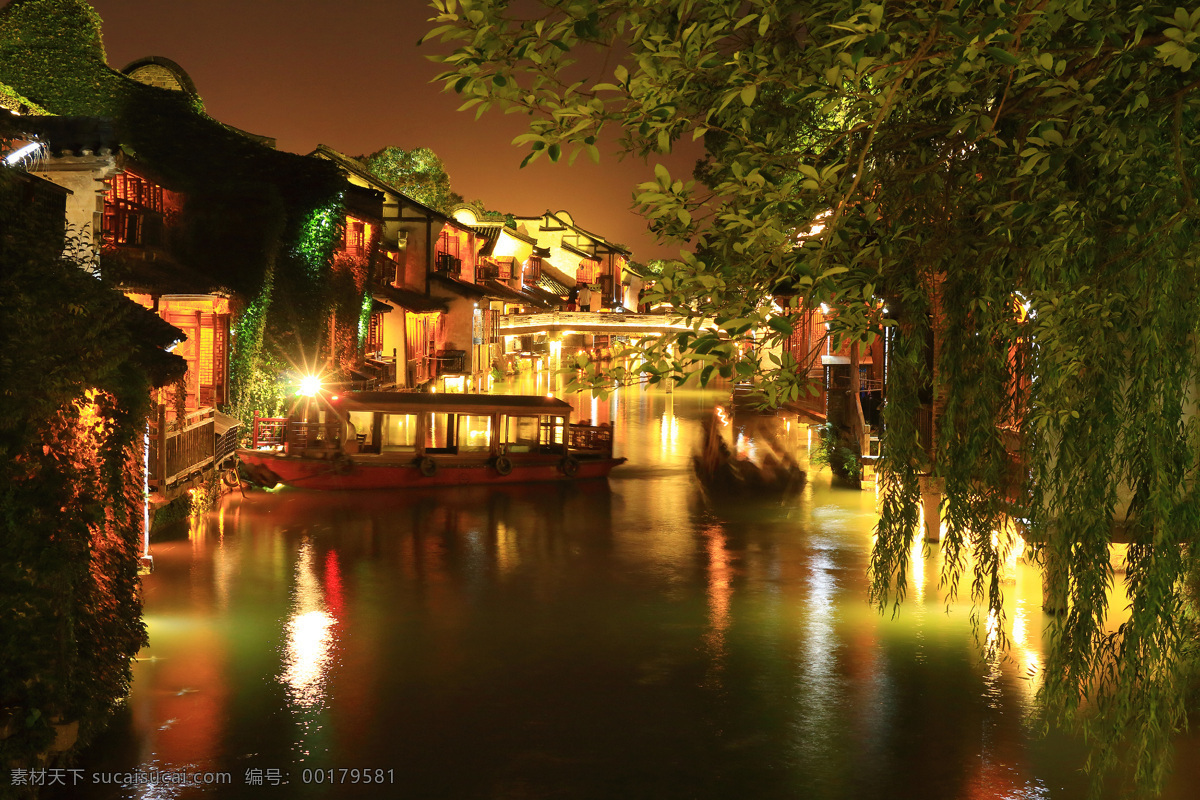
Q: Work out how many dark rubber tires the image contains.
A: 4